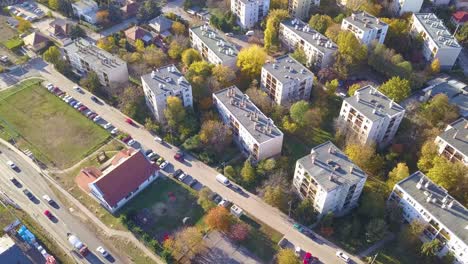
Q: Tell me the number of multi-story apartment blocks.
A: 15